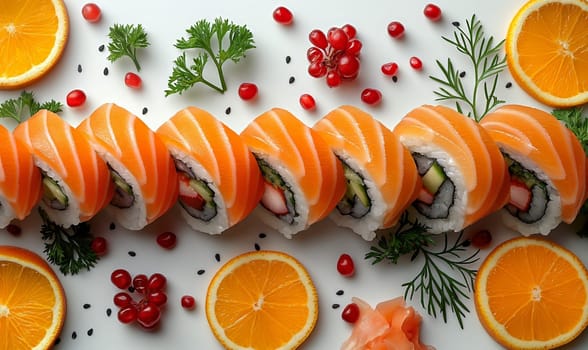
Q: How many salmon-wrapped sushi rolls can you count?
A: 8